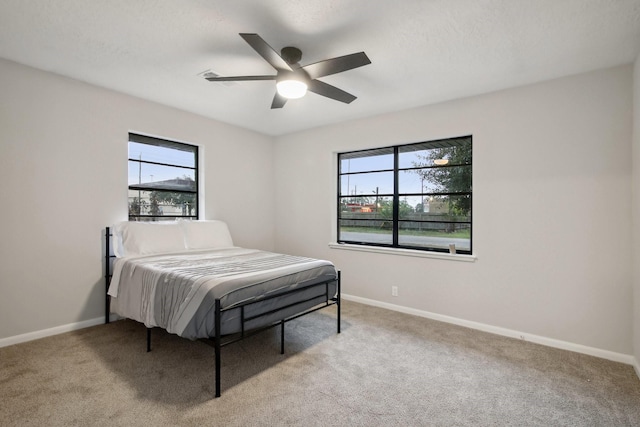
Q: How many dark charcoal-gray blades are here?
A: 5